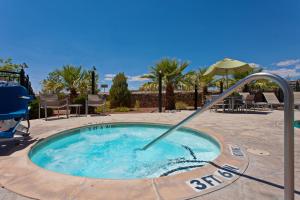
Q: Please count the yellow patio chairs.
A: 0